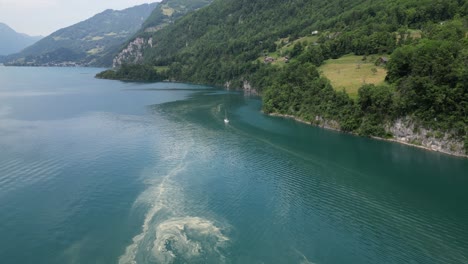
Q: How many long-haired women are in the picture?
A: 0